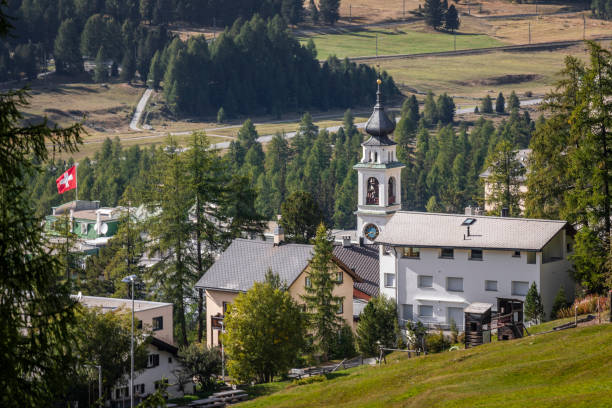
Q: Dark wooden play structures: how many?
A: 2